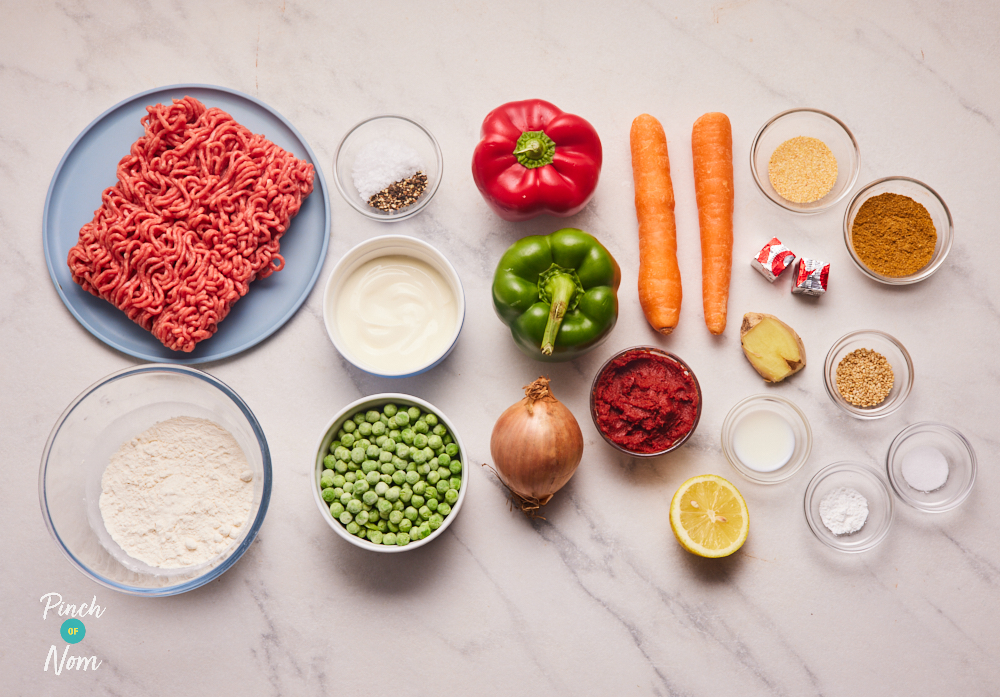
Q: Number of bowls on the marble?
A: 11